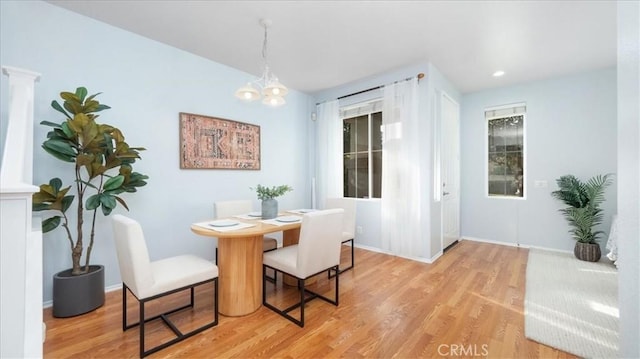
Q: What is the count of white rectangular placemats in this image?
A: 4